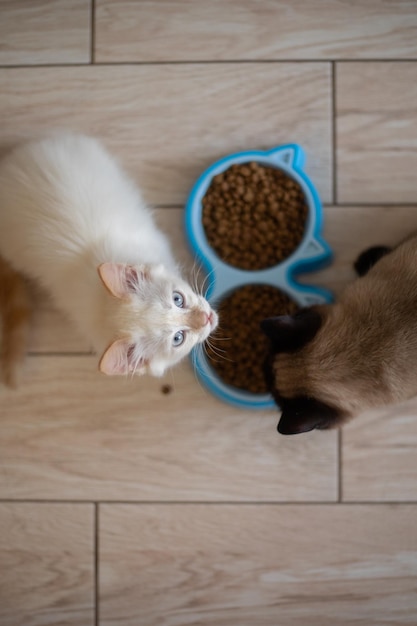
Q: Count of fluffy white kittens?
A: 1